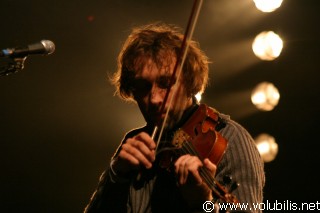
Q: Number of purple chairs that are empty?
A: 0